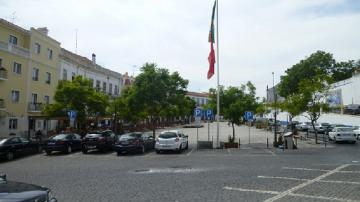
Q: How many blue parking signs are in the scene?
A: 4